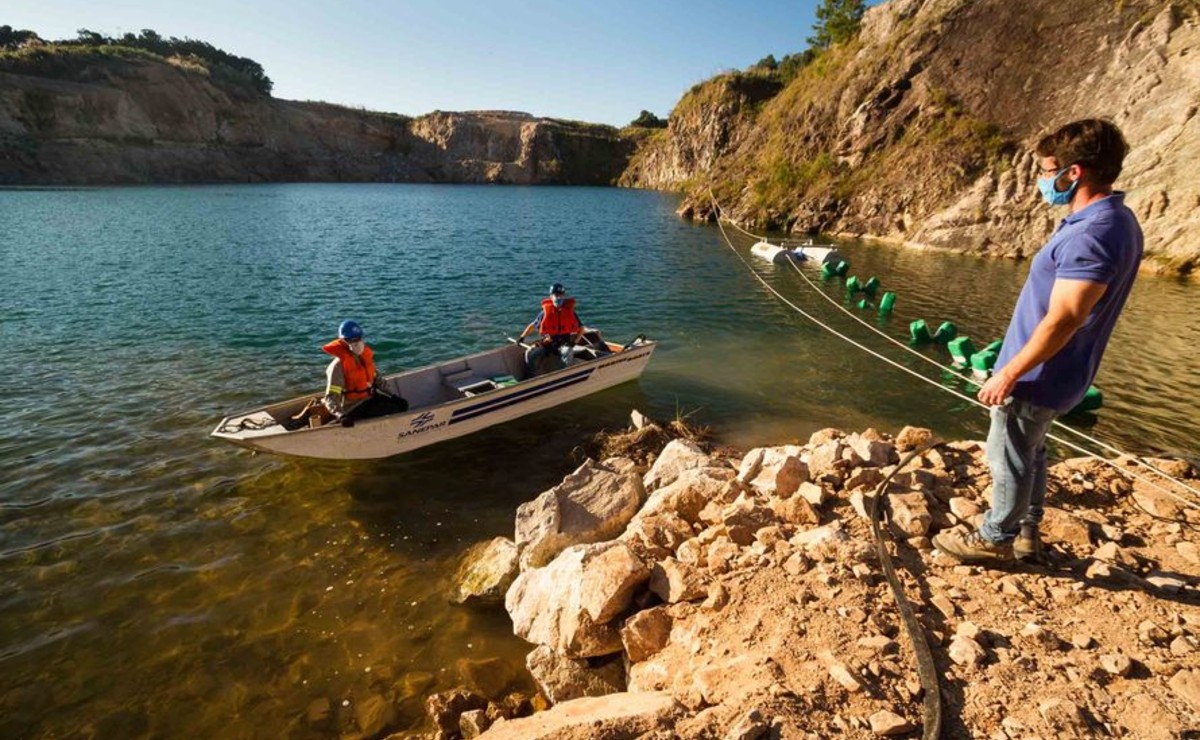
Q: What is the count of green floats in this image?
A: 12